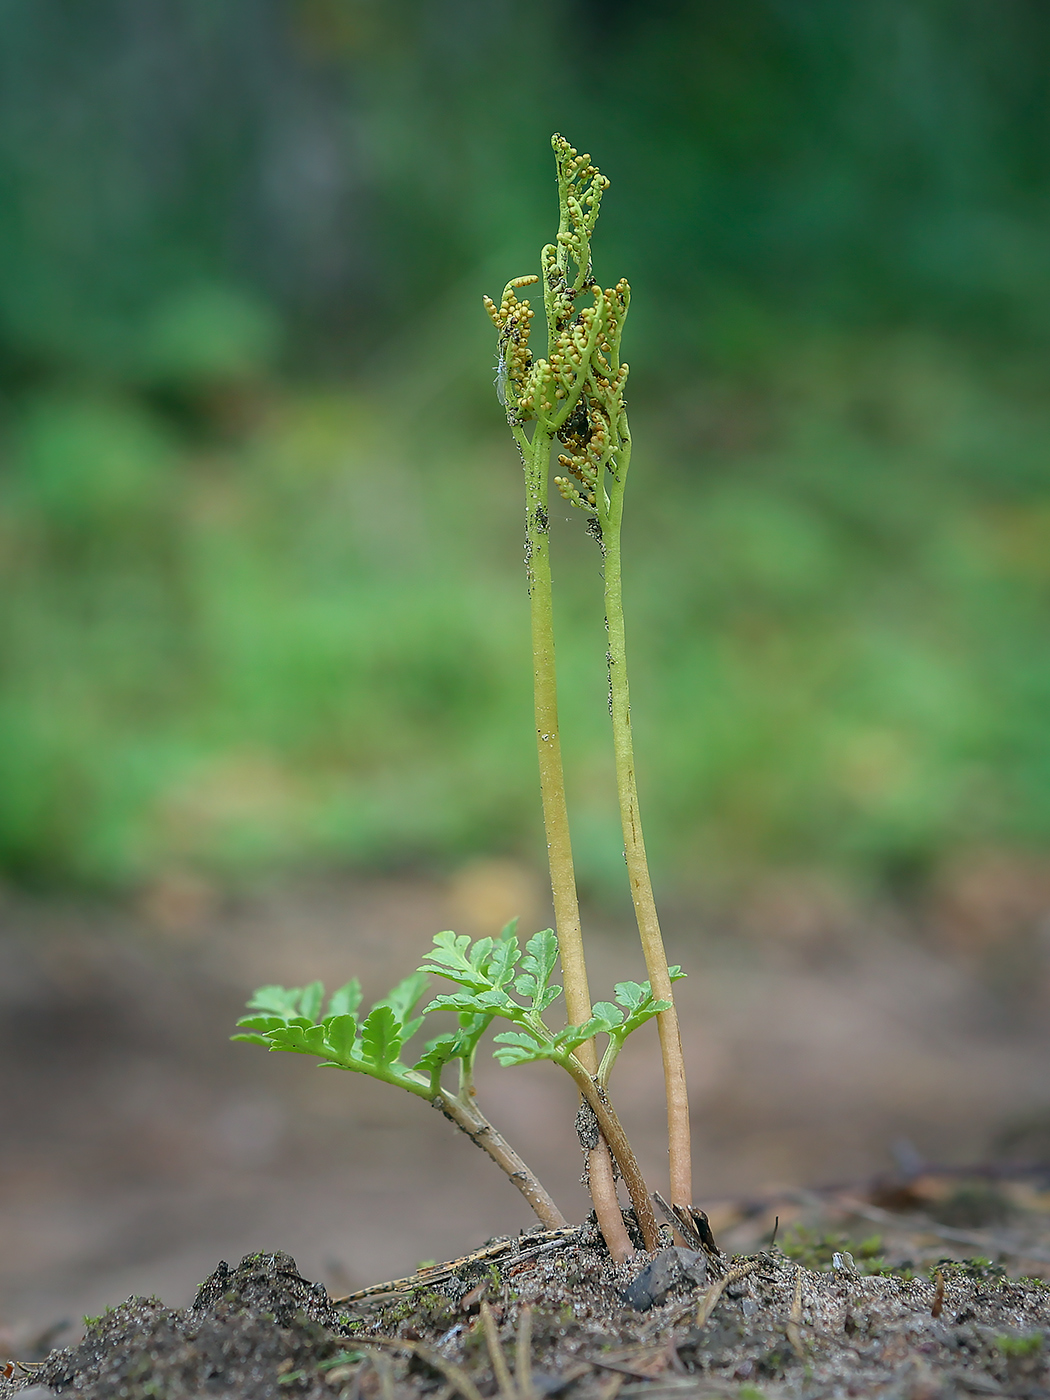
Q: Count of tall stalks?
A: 2